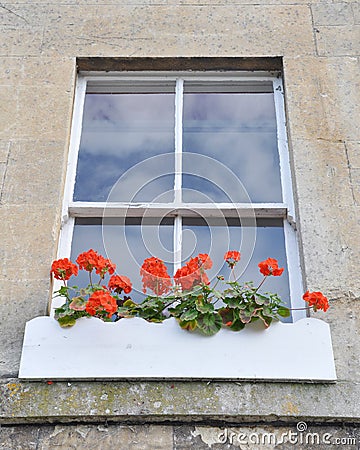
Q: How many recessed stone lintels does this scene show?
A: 1